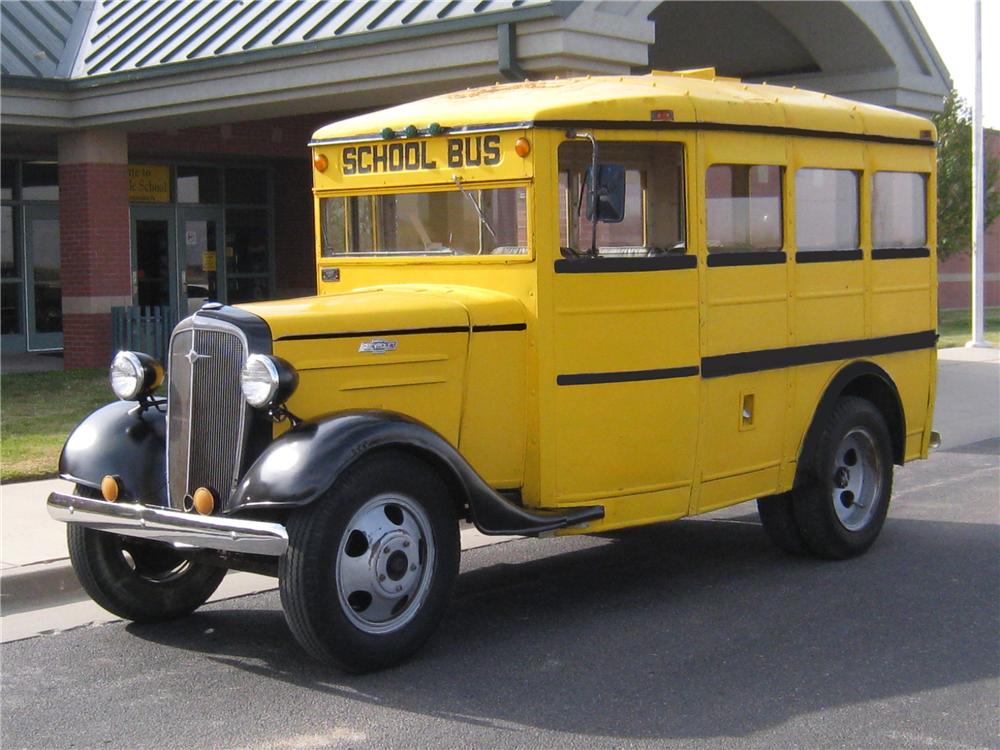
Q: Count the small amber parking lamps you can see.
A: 2